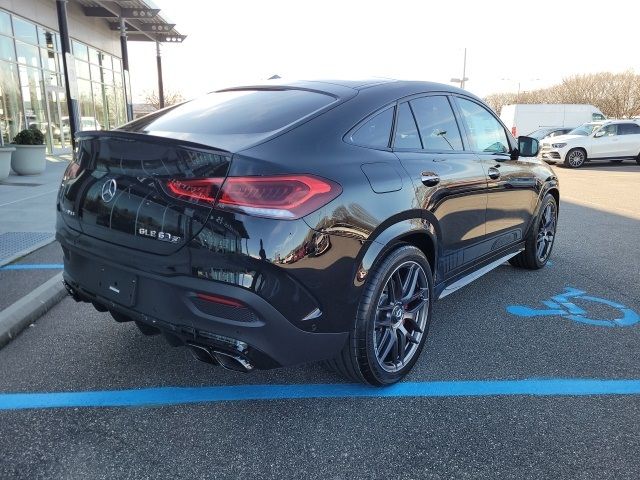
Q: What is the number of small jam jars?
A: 0